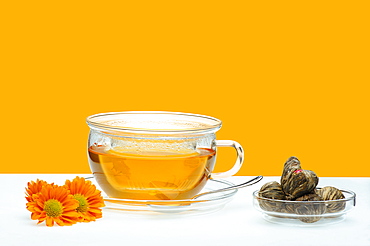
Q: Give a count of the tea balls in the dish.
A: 5